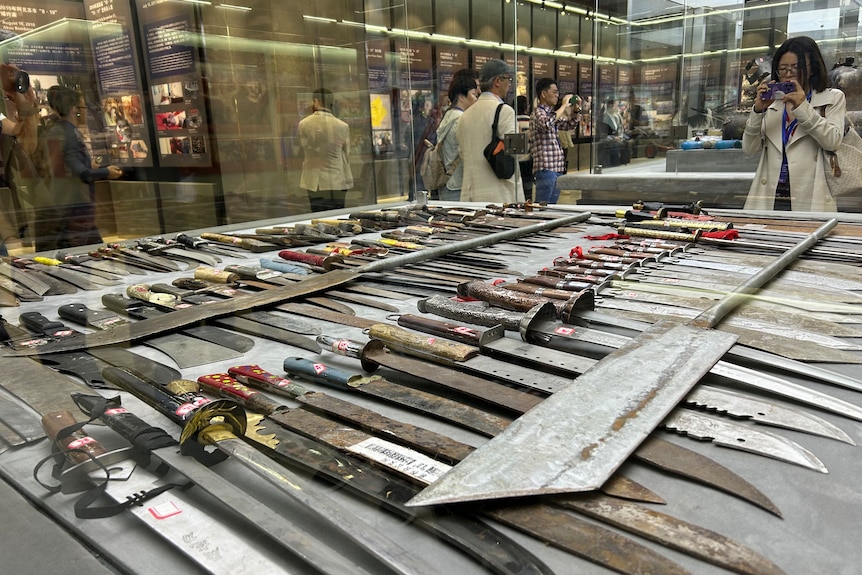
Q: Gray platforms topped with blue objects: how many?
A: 1